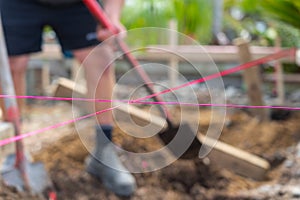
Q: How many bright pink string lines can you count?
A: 2